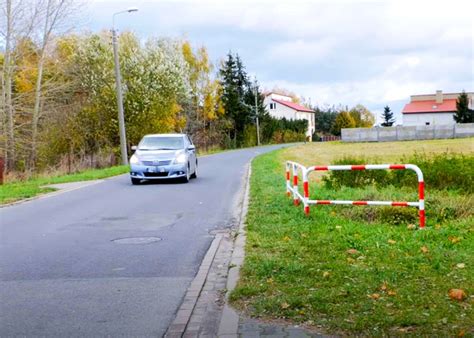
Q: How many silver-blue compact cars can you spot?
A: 1